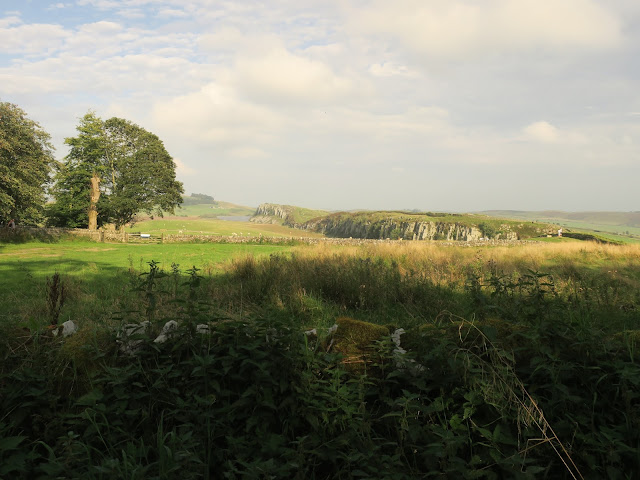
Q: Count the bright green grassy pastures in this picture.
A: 1